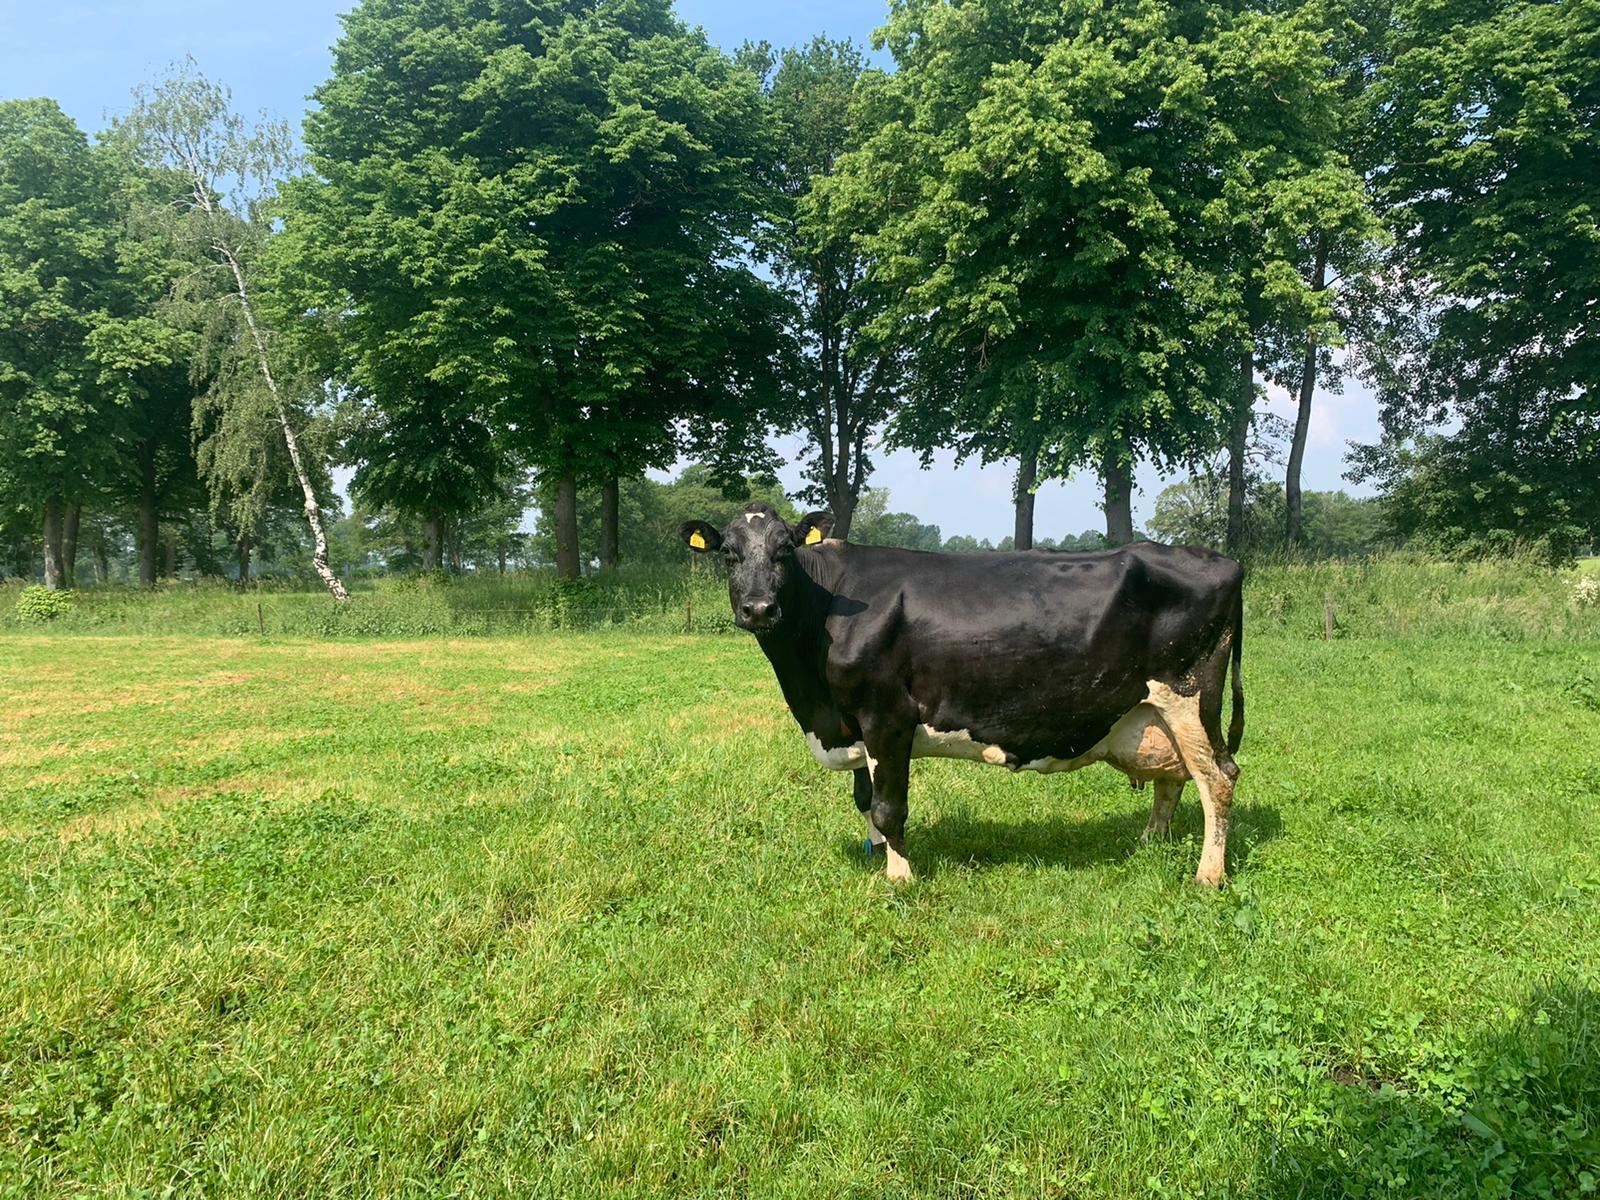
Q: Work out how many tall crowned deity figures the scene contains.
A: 0